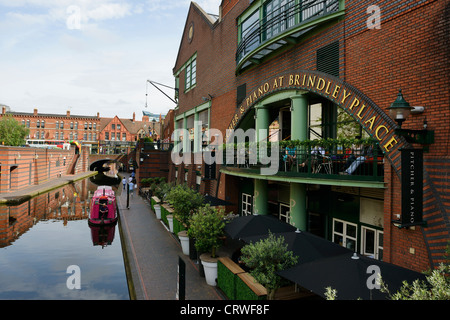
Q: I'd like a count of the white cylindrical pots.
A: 4